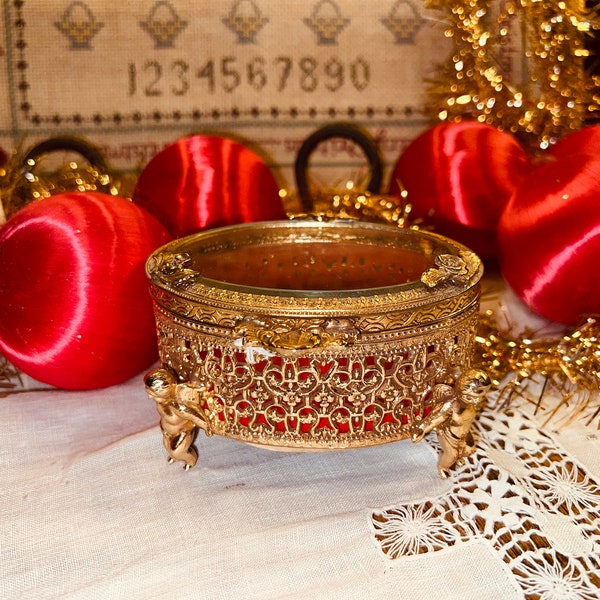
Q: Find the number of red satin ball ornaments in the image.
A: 5